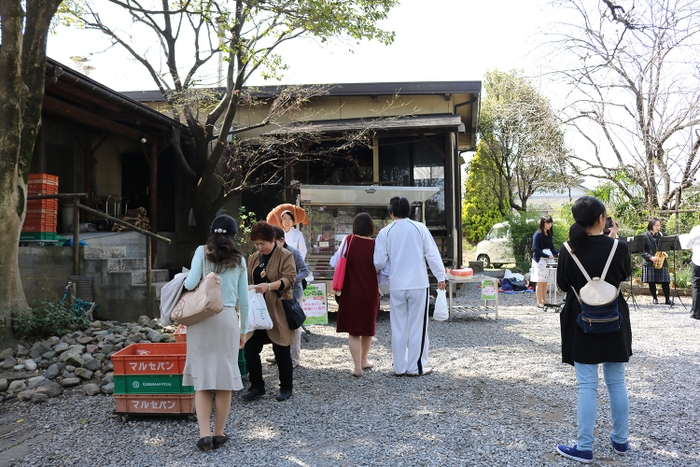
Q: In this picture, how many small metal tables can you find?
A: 1